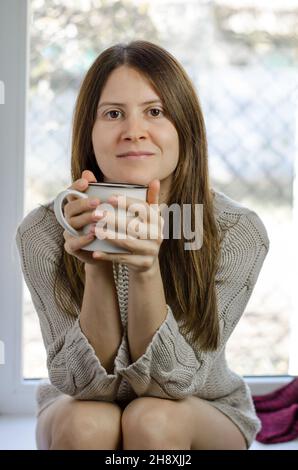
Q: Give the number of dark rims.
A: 1